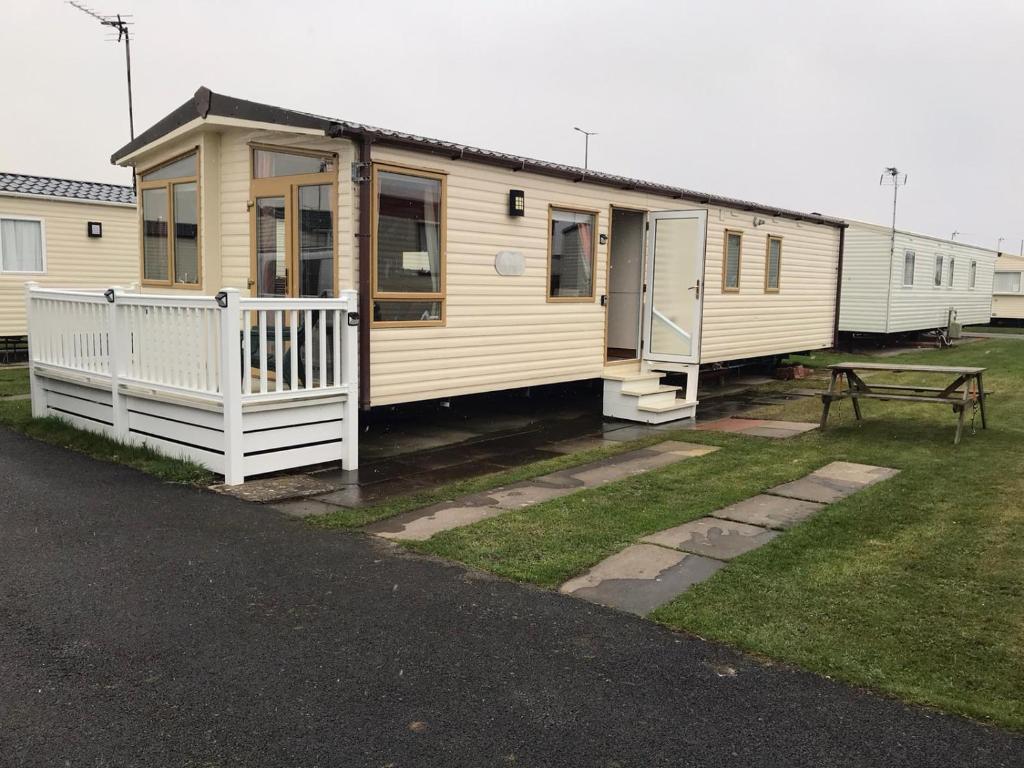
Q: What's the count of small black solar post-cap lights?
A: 3